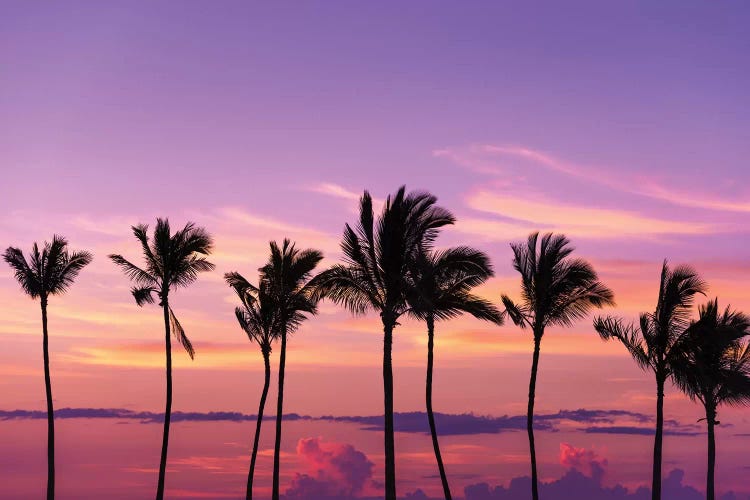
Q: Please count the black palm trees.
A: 9